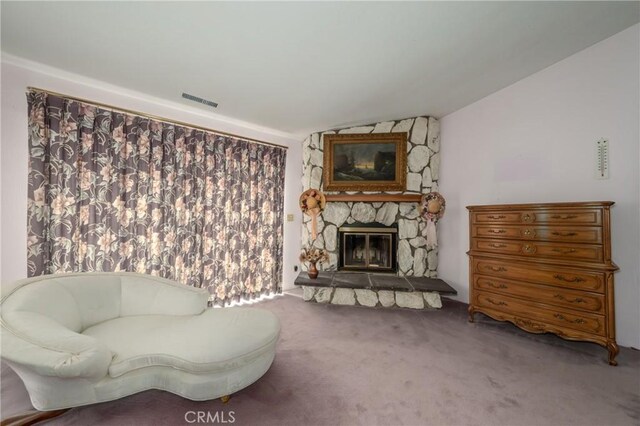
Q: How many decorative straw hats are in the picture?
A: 2